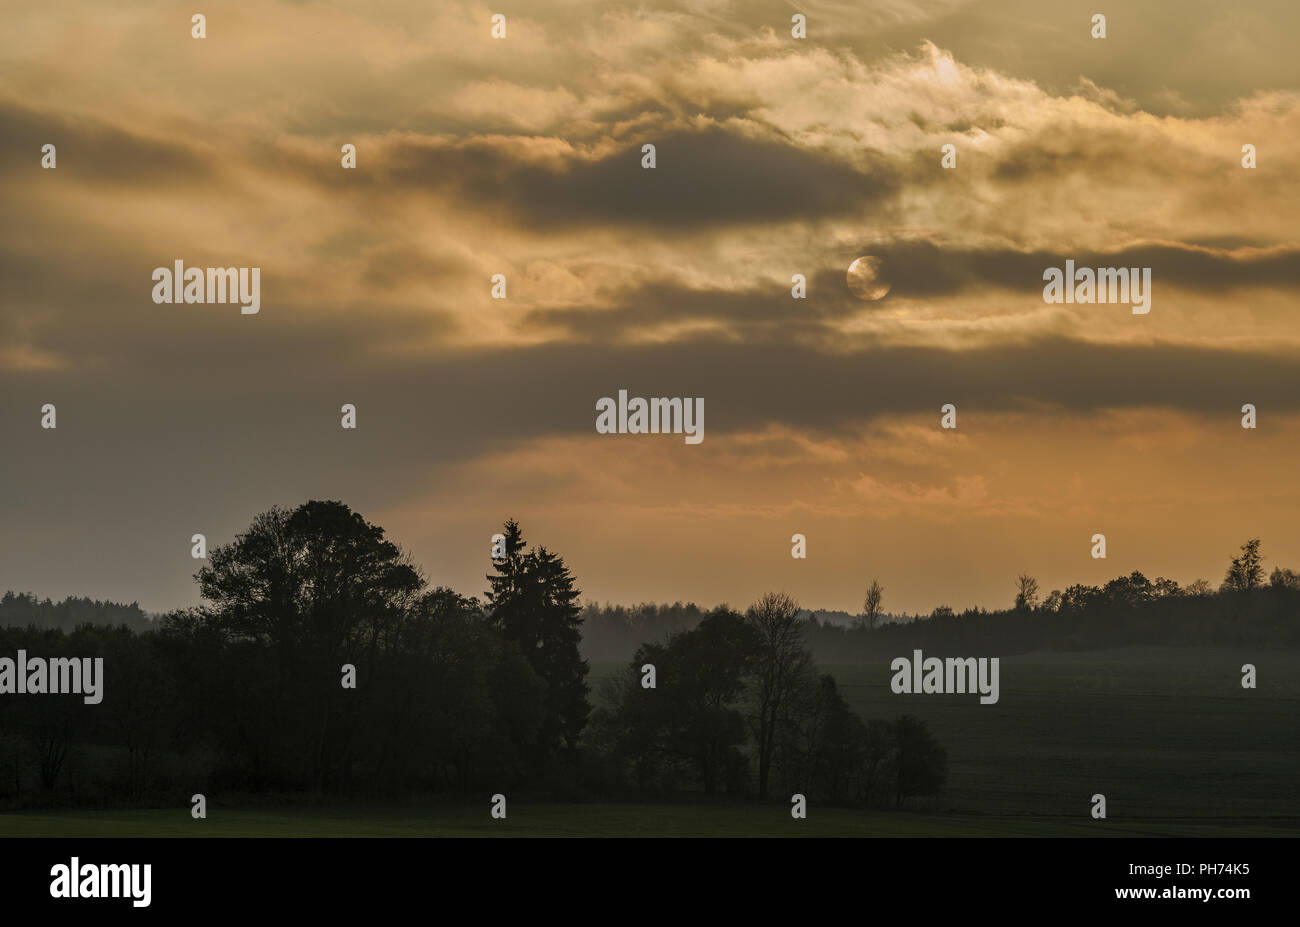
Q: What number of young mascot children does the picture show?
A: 0